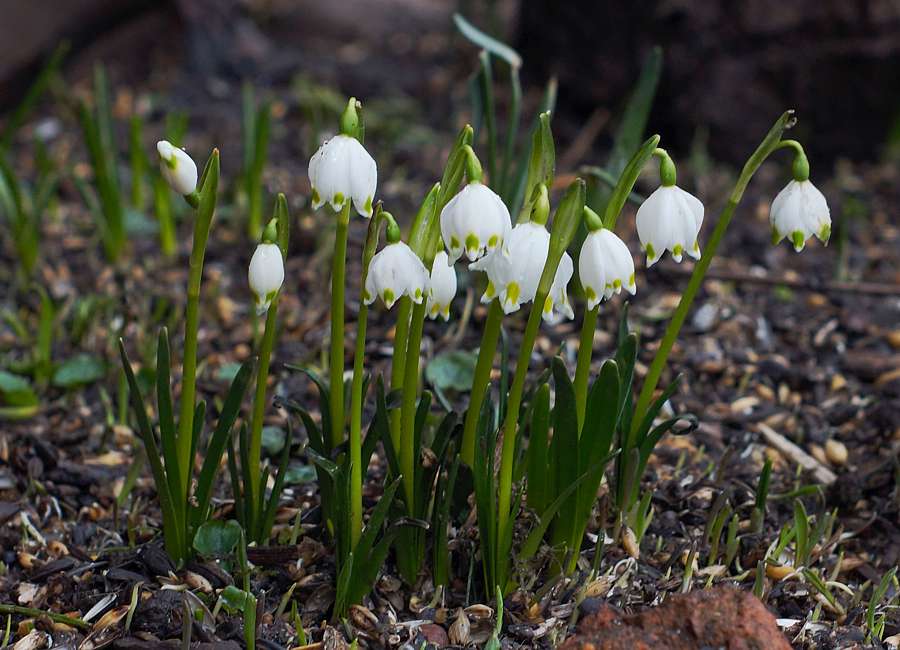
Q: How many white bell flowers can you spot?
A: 11